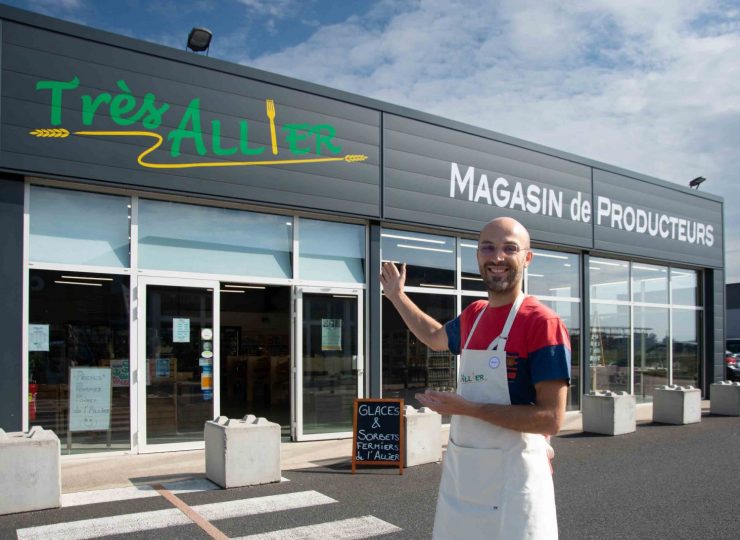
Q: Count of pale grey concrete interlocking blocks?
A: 6